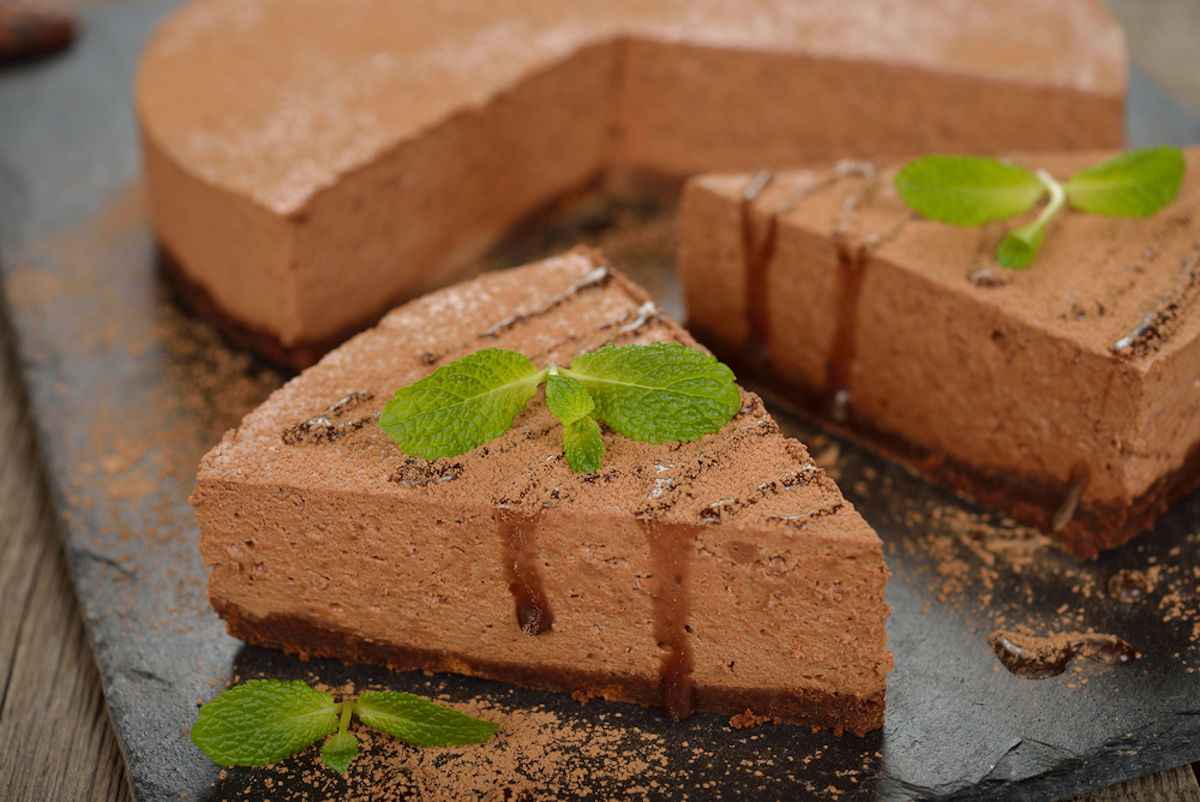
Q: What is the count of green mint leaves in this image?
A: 10